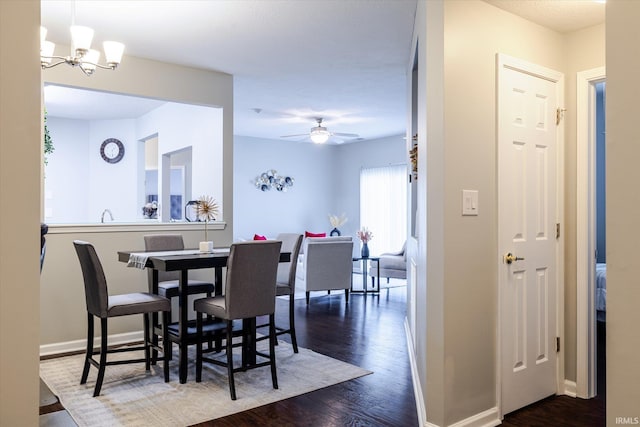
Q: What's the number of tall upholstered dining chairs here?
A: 4